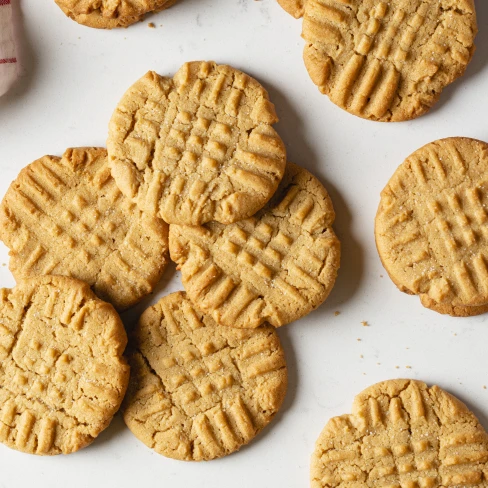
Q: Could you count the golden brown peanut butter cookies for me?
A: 10